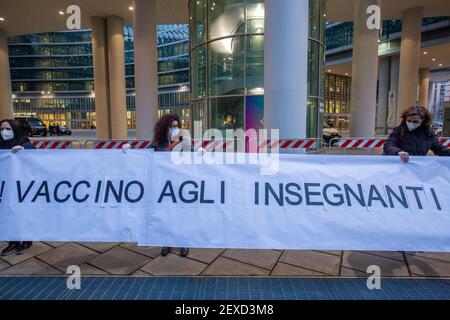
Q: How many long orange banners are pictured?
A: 0